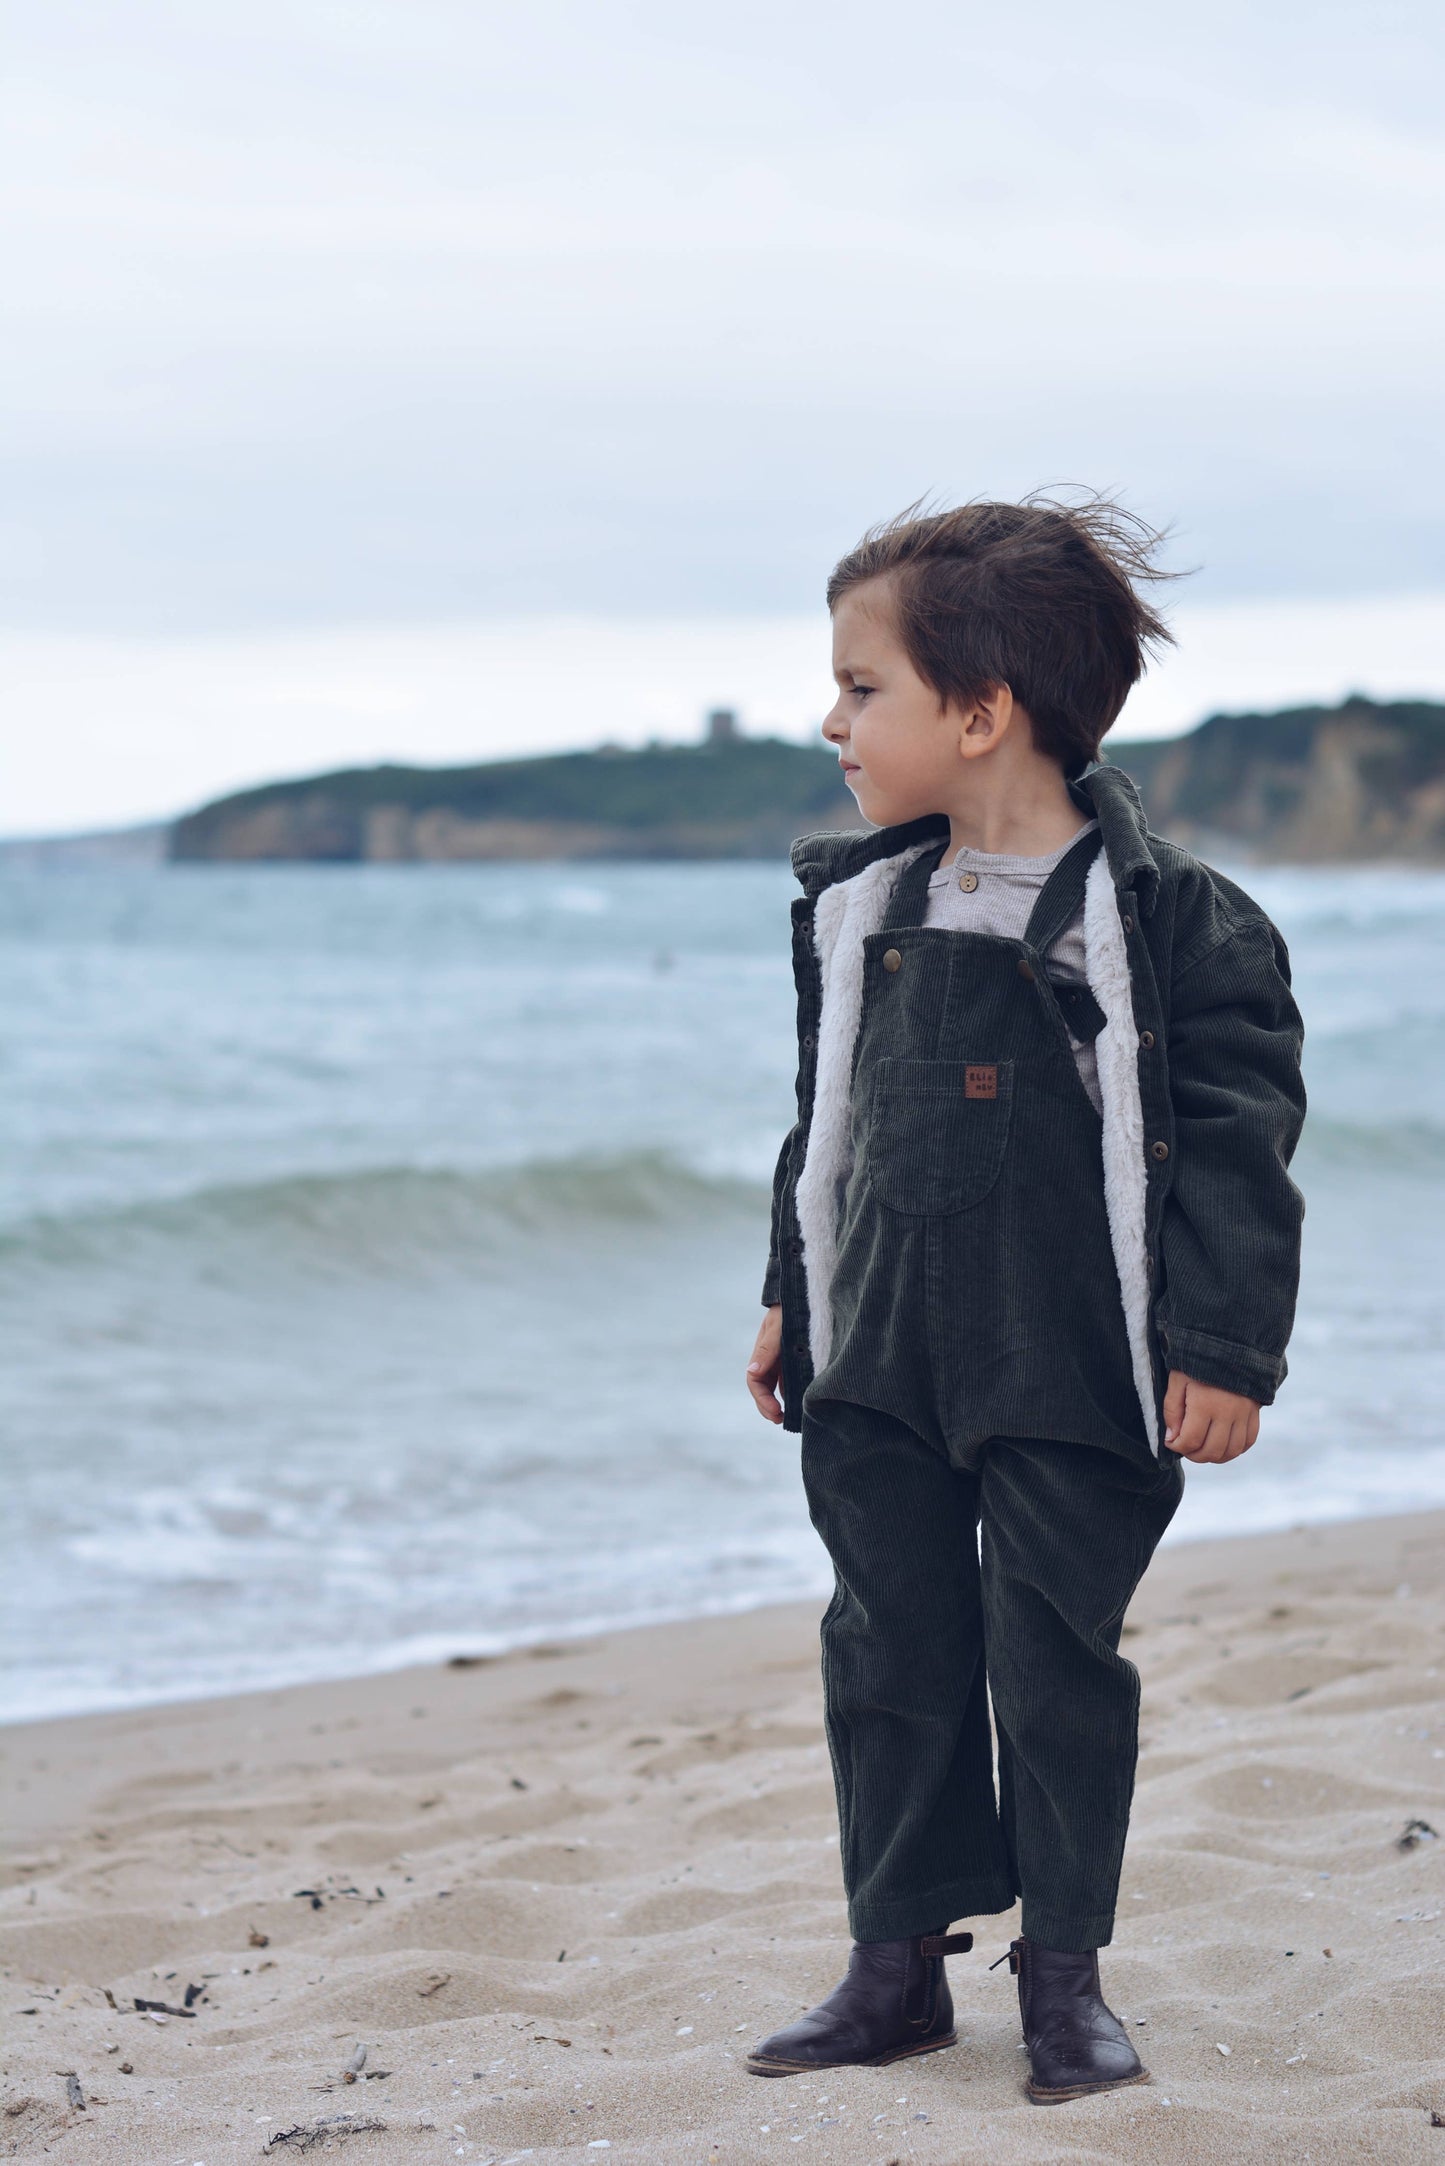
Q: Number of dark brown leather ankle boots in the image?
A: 2